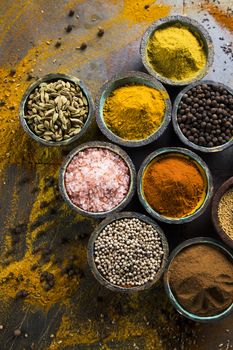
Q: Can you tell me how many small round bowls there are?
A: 9